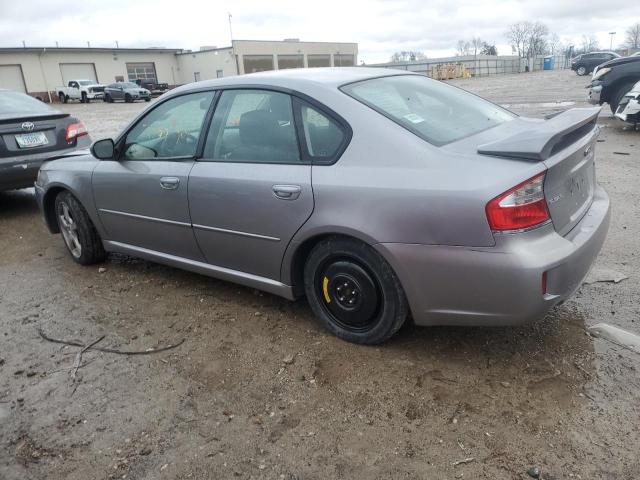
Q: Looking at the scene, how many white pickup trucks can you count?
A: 1